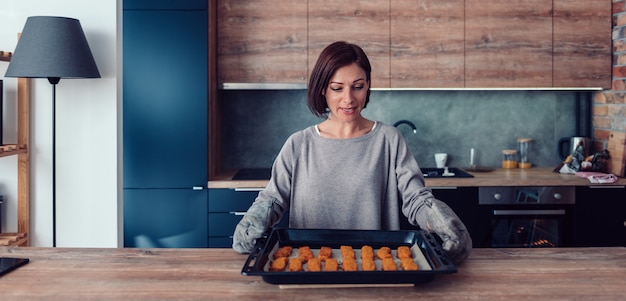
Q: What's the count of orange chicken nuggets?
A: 15